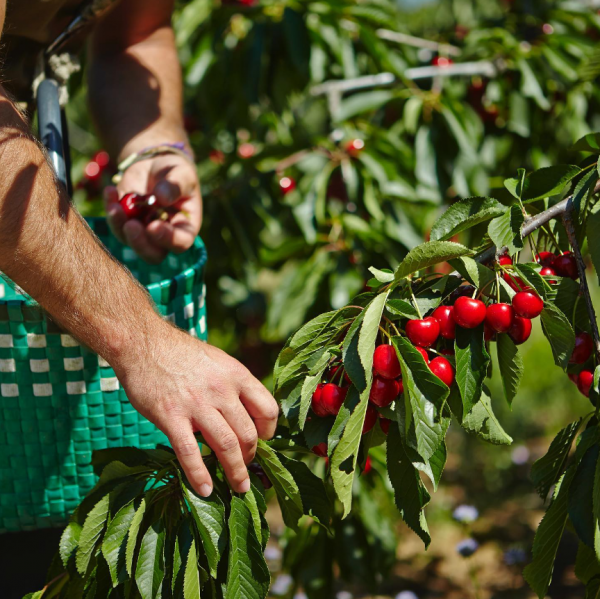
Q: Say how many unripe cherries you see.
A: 0